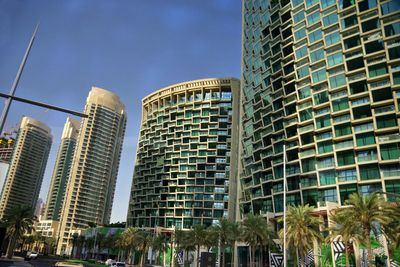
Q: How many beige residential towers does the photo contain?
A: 3